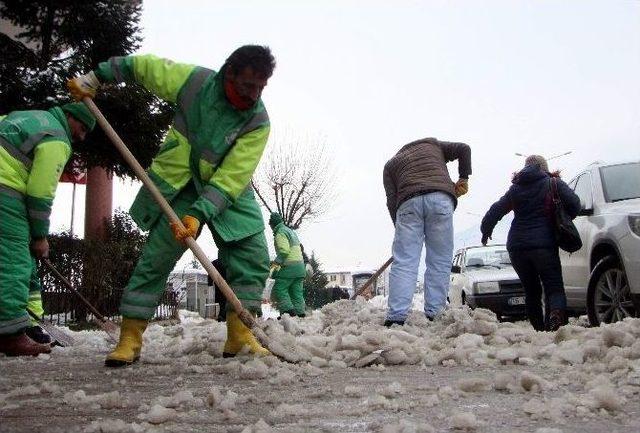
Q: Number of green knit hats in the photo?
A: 2